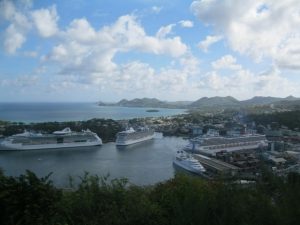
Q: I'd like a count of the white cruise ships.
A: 4